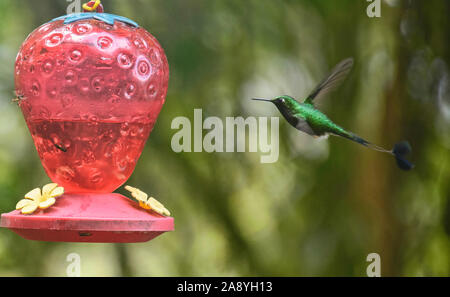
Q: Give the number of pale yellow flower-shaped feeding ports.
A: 2